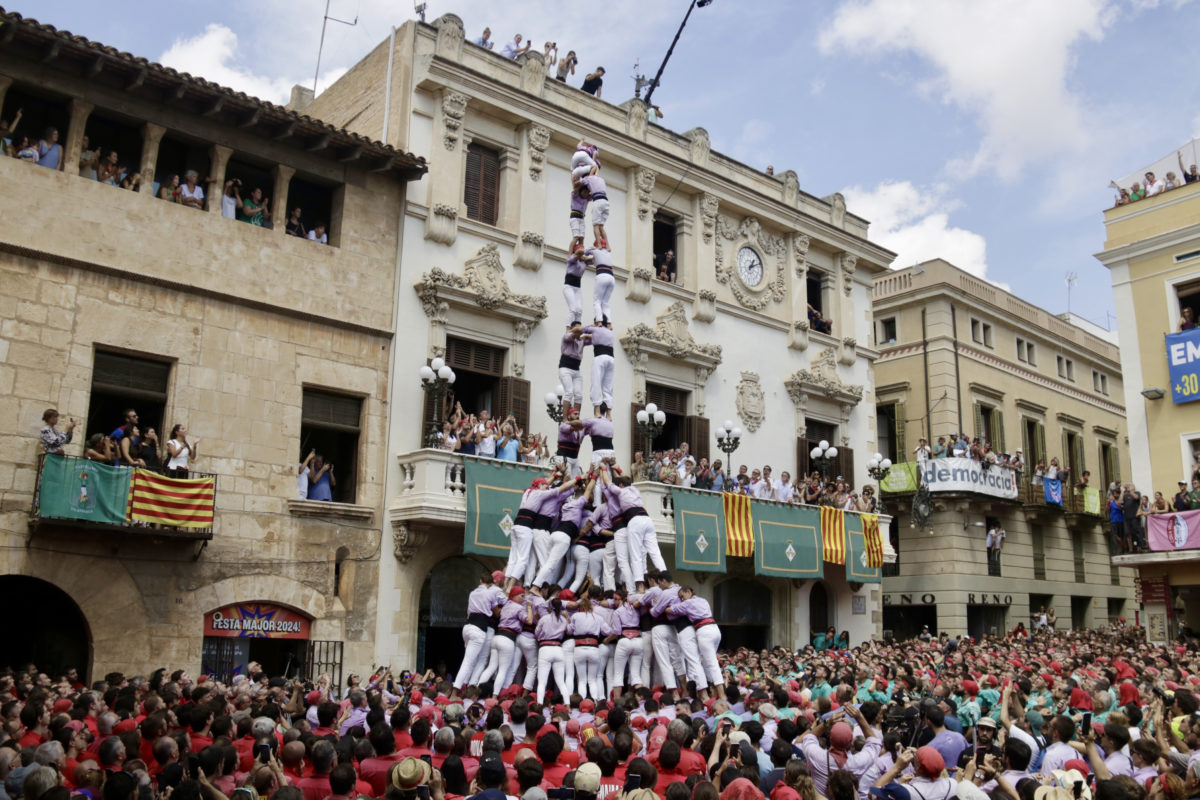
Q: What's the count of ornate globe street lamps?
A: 6